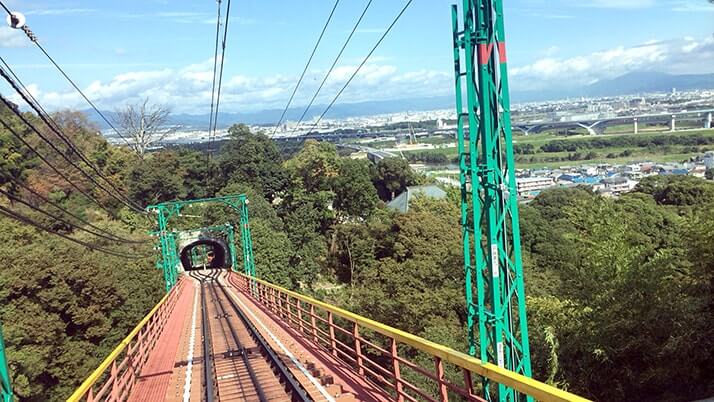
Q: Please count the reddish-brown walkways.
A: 2